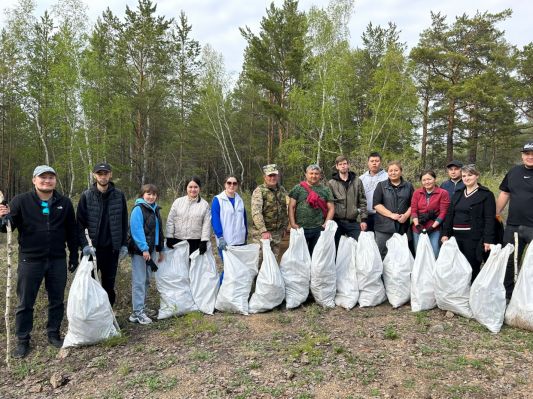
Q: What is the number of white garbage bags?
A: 14